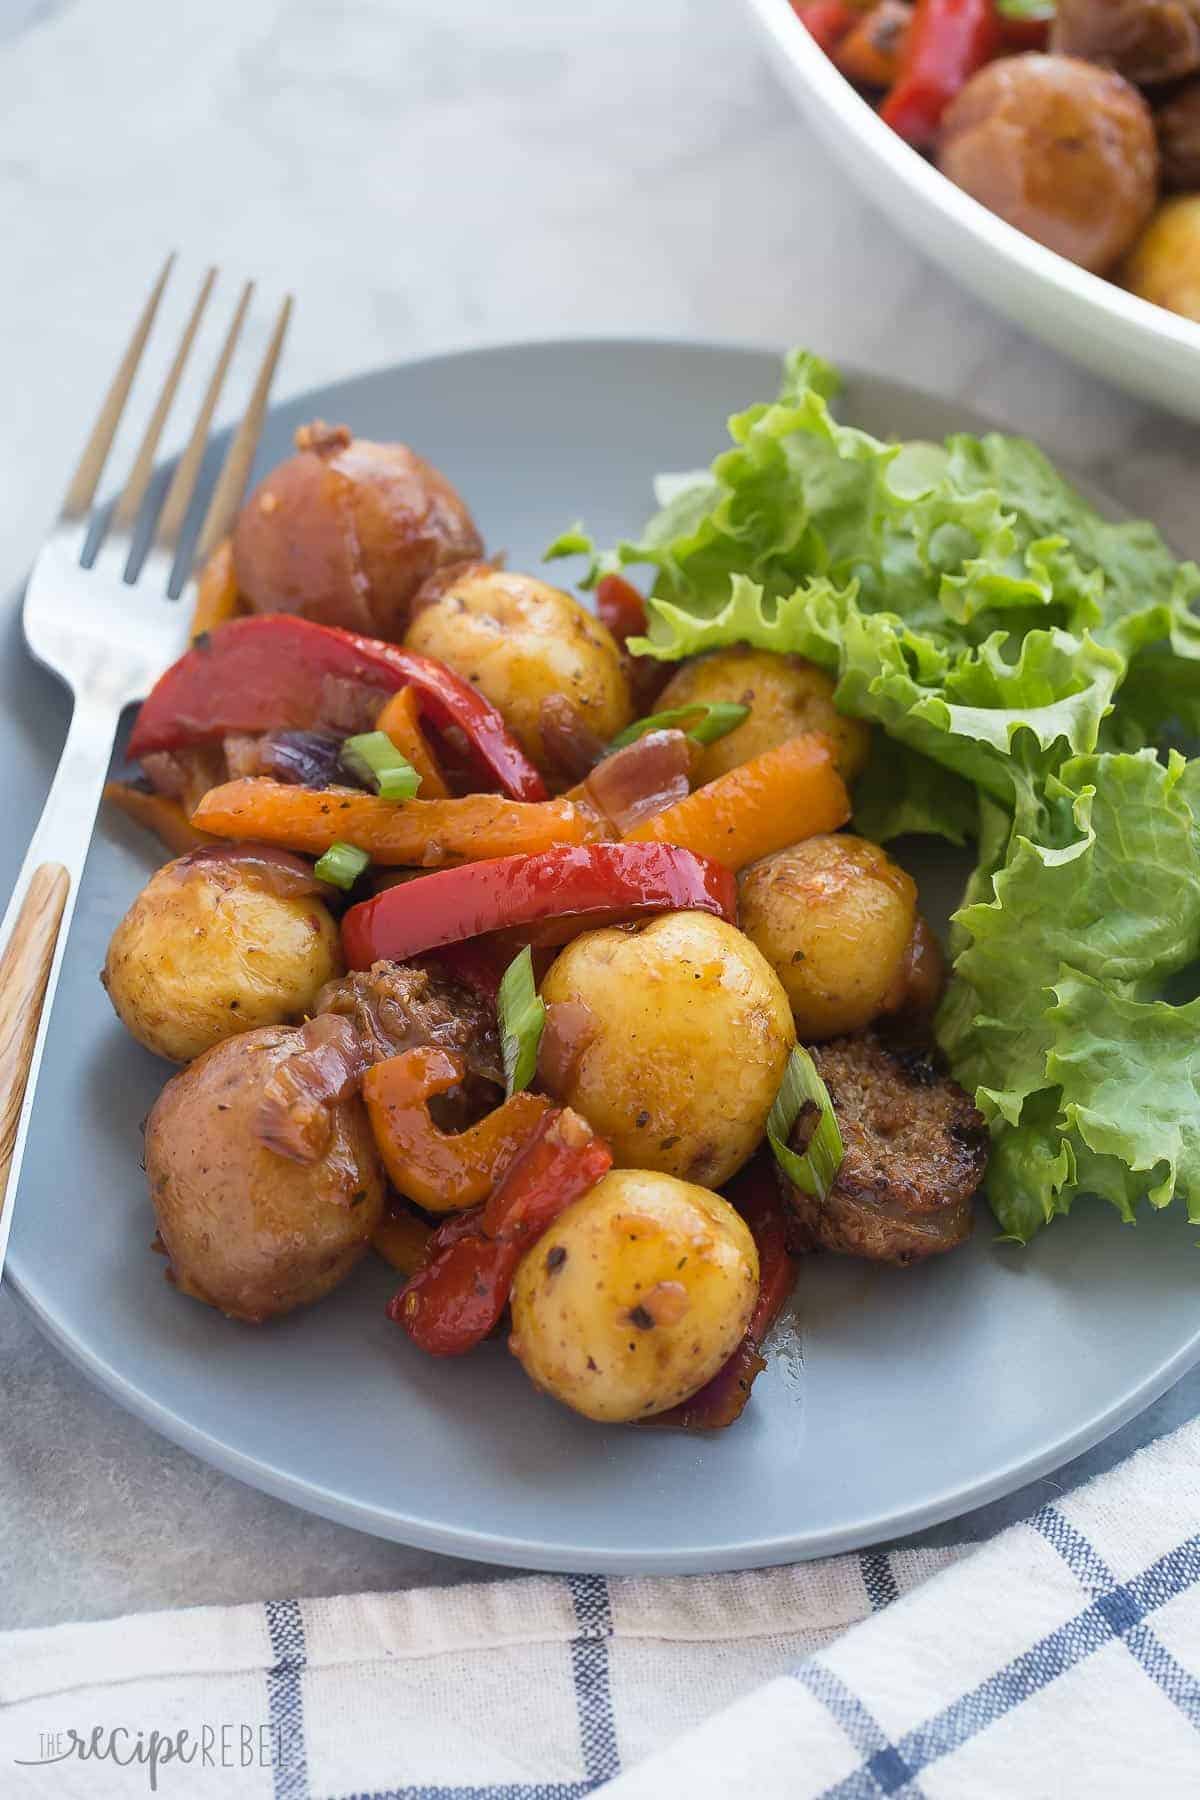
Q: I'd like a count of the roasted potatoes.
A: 10